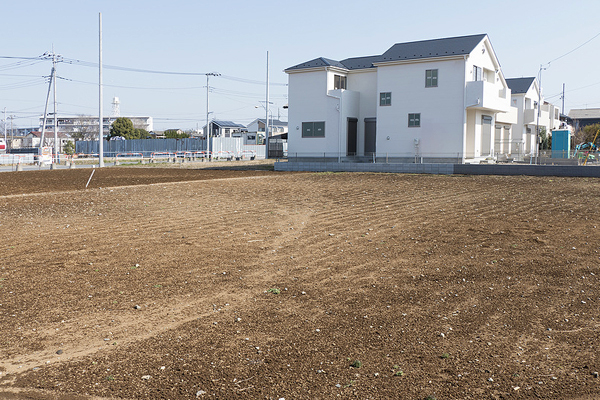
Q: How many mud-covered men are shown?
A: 0